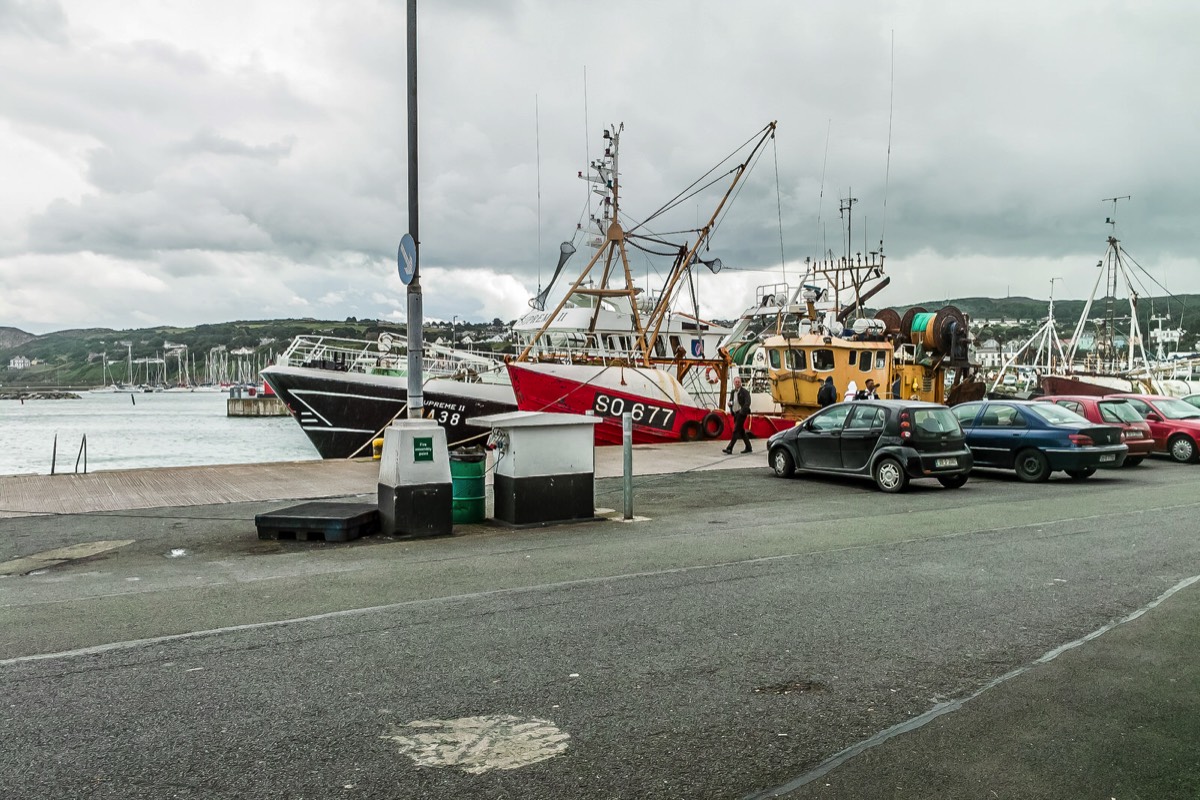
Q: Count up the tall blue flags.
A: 0